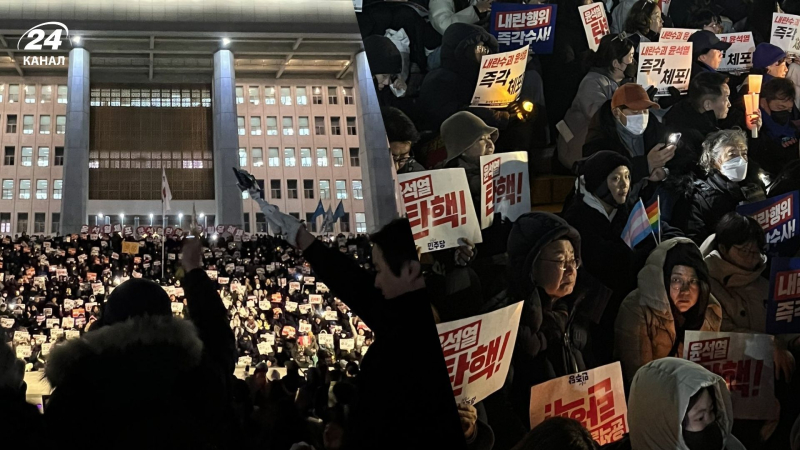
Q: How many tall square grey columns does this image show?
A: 3